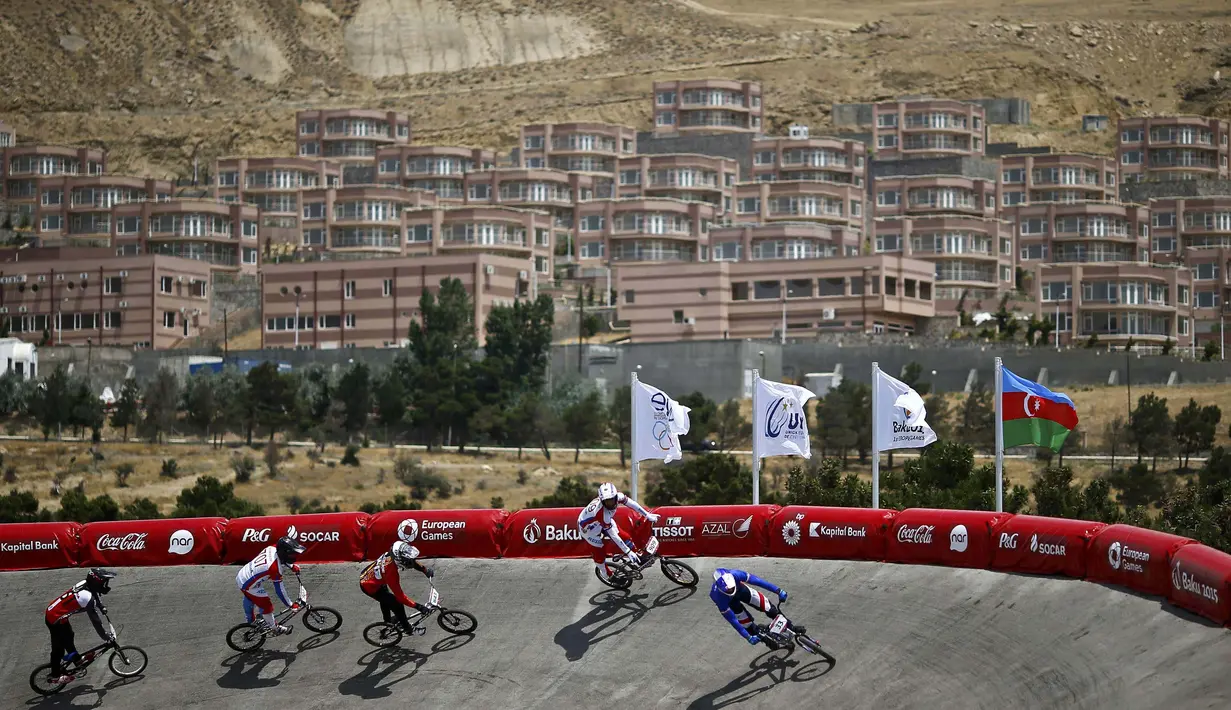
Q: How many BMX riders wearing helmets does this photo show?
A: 5